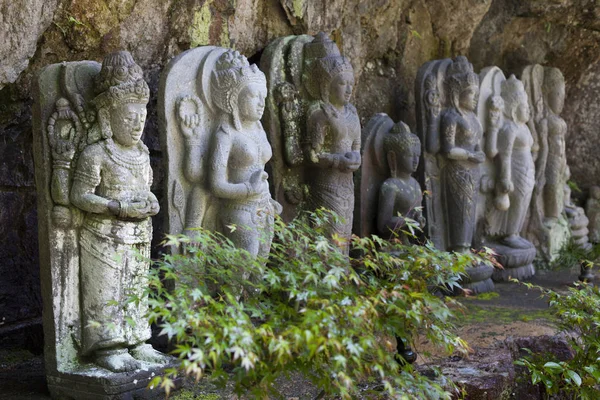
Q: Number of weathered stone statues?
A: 7